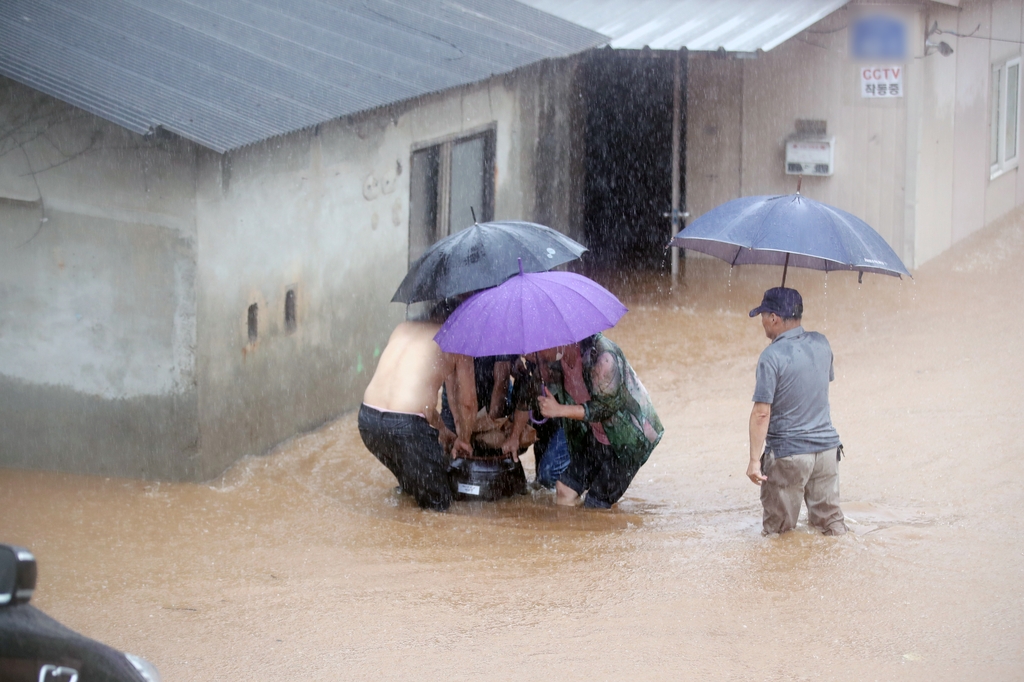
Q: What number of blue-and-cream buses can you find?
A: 0